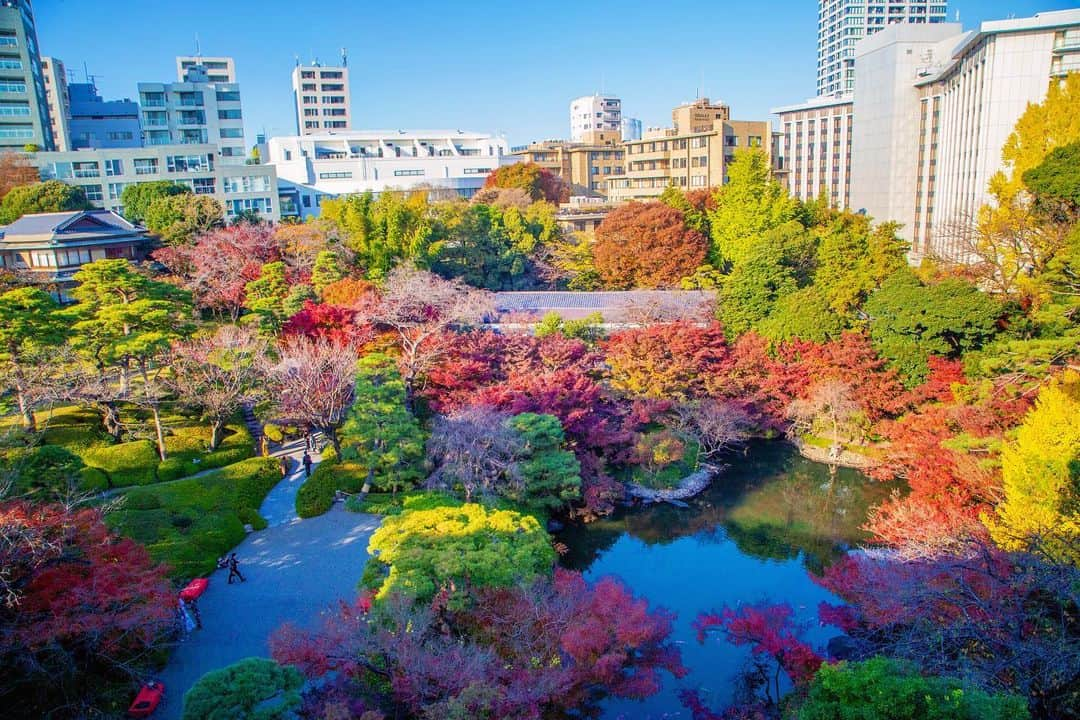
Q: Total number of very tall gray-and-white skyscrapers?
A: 1